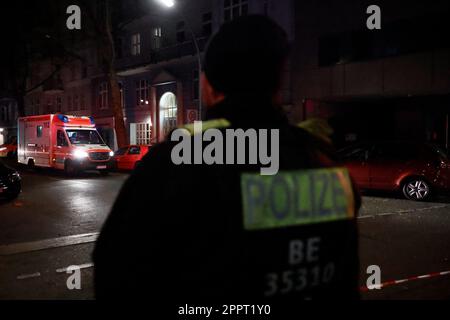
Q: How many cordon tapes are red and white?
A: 1